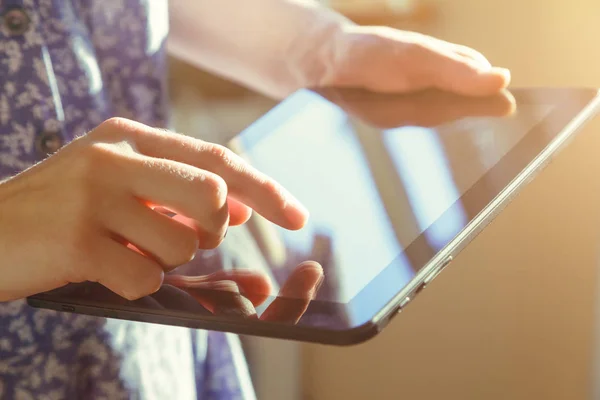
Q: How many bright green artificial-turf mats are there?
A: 0